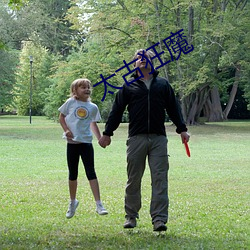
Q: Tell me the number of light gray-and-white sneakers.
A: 2